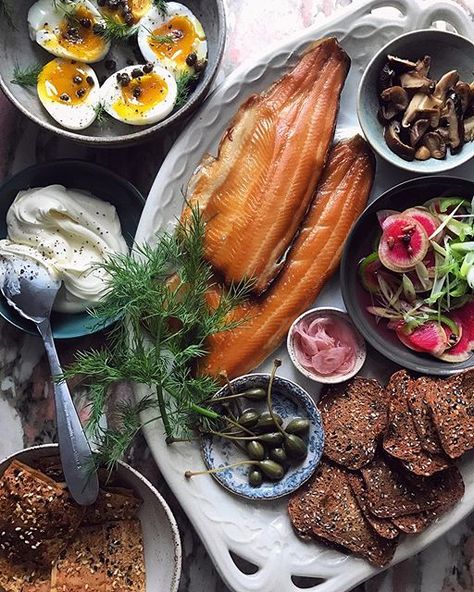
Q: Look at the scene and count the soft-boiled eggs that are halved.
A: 5